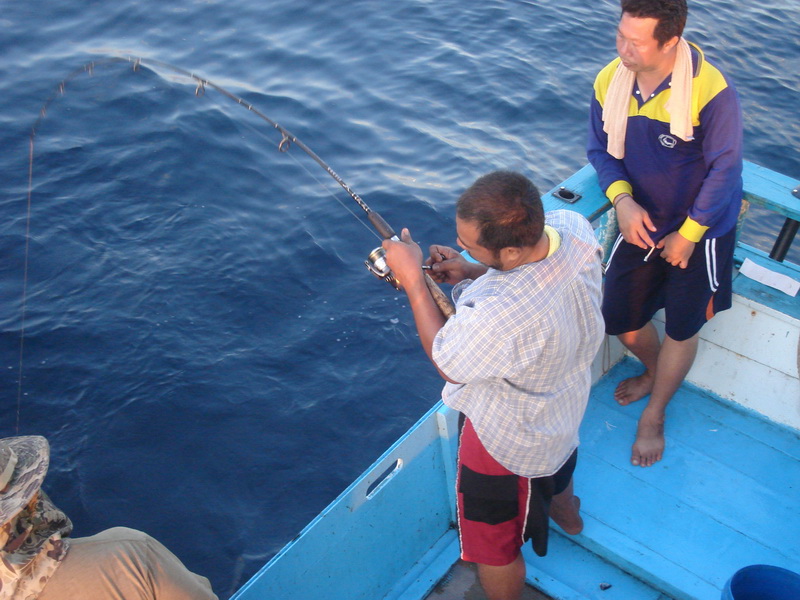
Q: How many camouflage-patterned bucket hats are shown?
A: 1